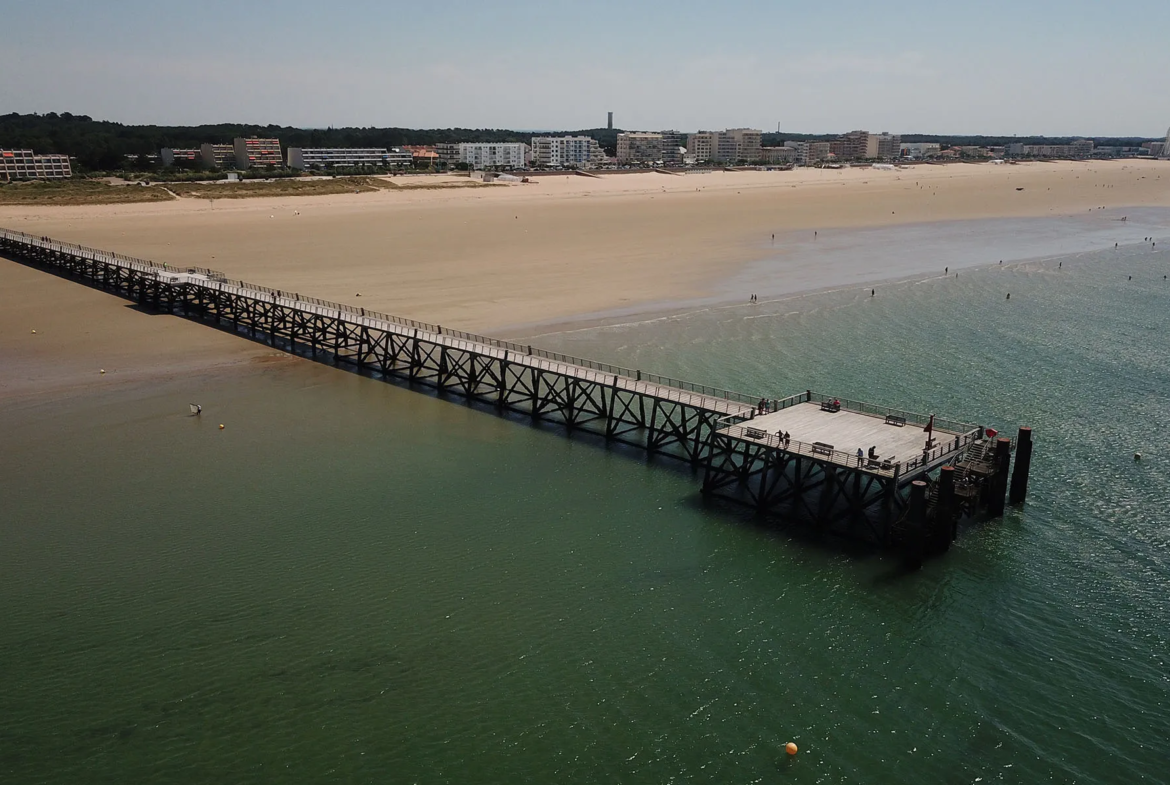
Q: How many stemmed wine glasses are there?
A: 0